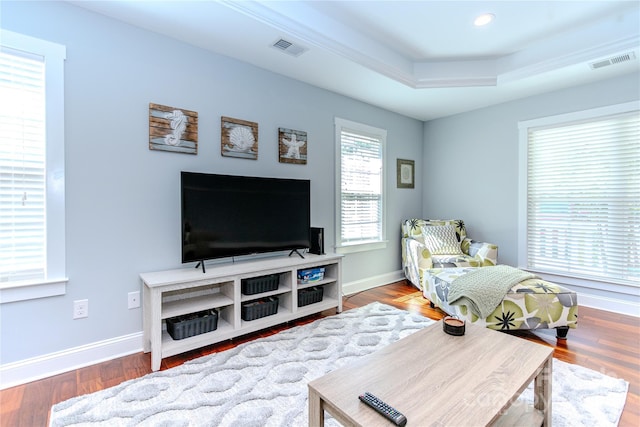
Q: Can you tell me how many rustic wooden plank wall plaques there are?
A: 3